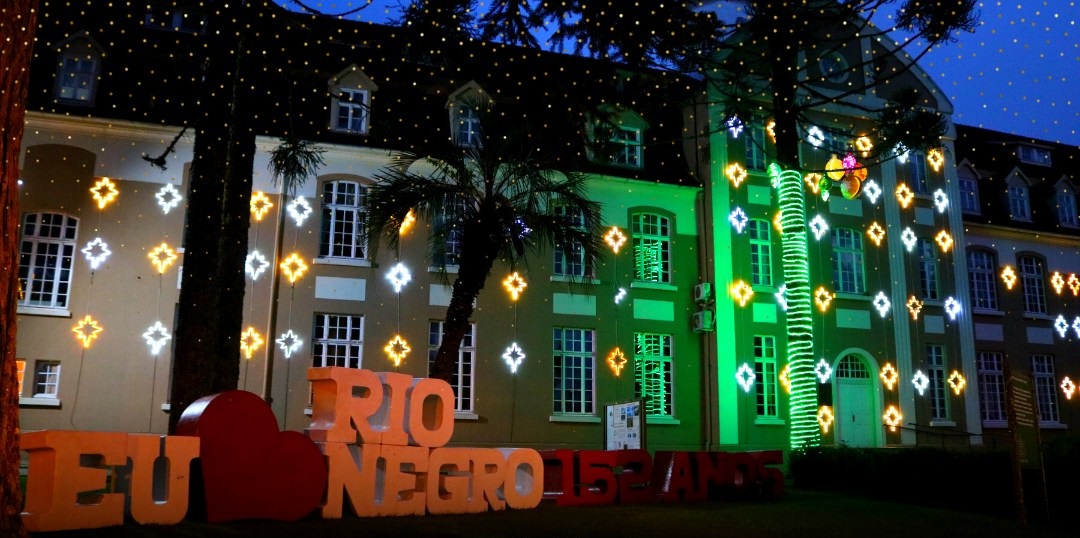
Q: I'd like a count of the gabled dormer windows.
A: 7